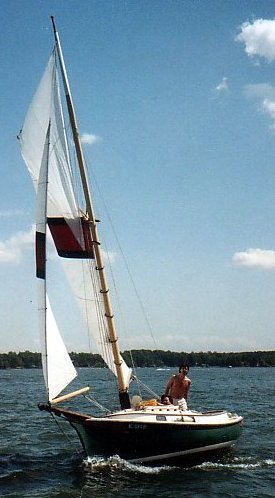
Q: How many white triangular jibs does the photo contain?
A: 1